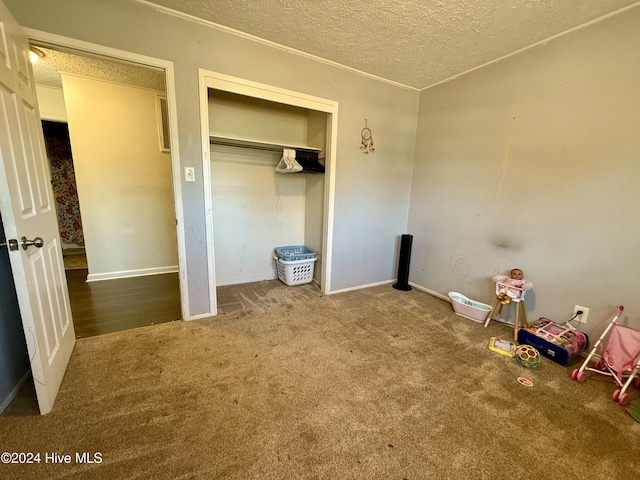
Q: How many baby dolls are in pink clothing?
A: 1